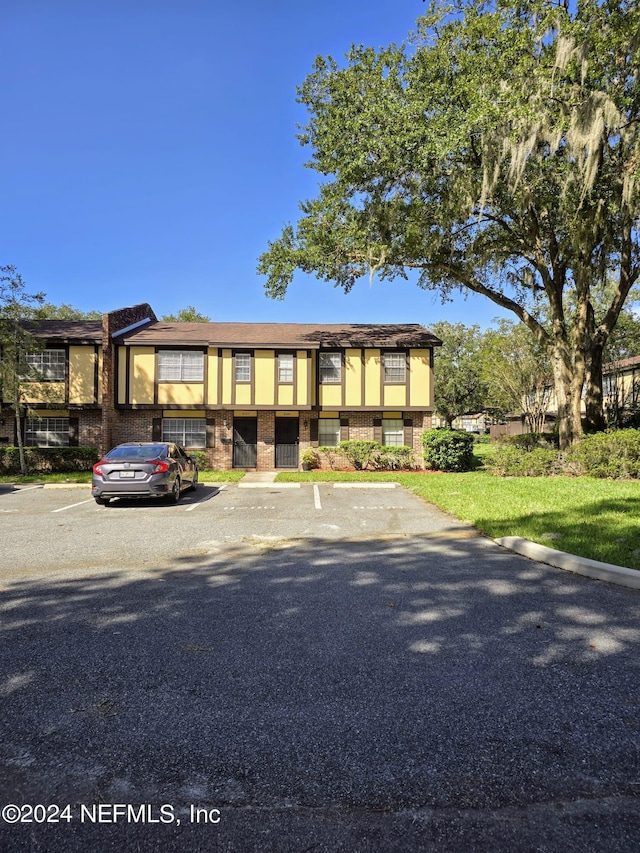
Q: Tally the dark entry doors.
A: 2